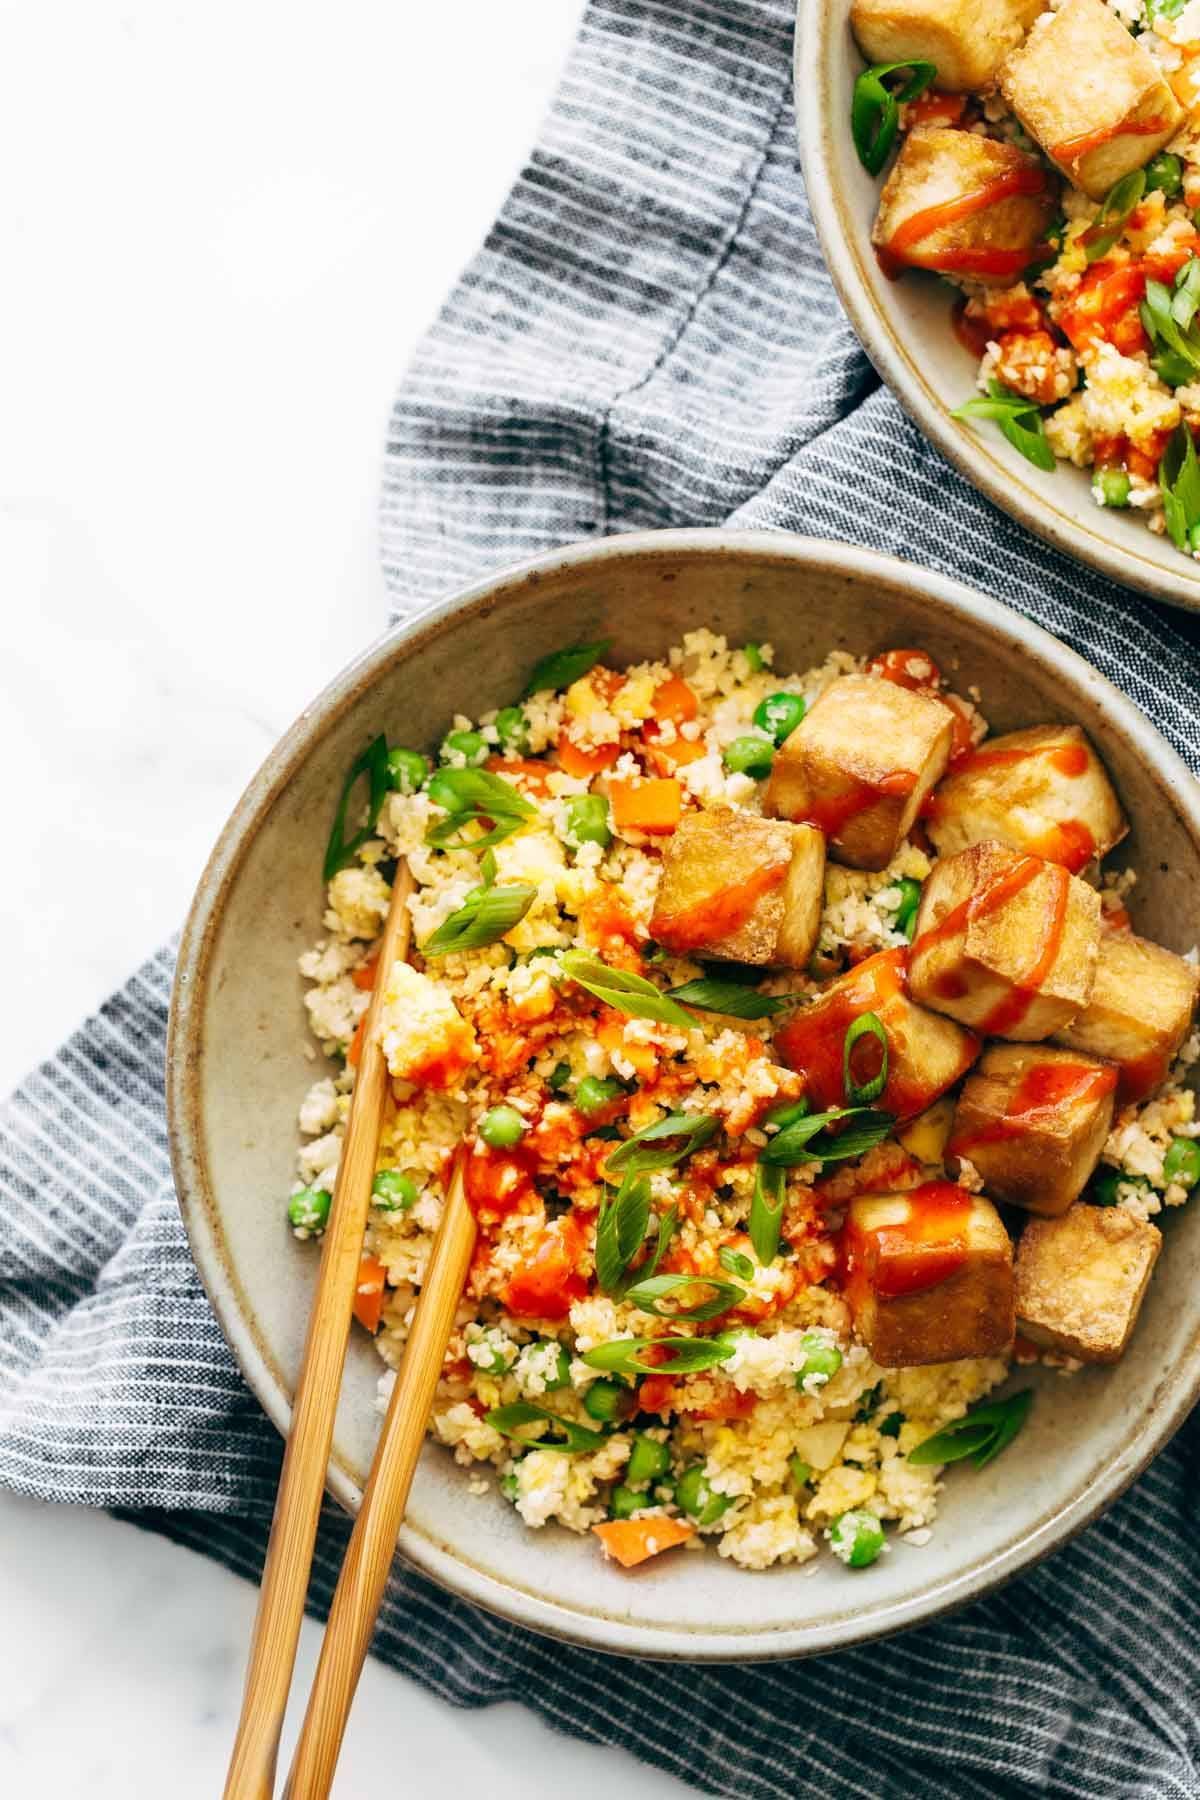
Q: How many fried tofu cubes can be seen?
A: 12